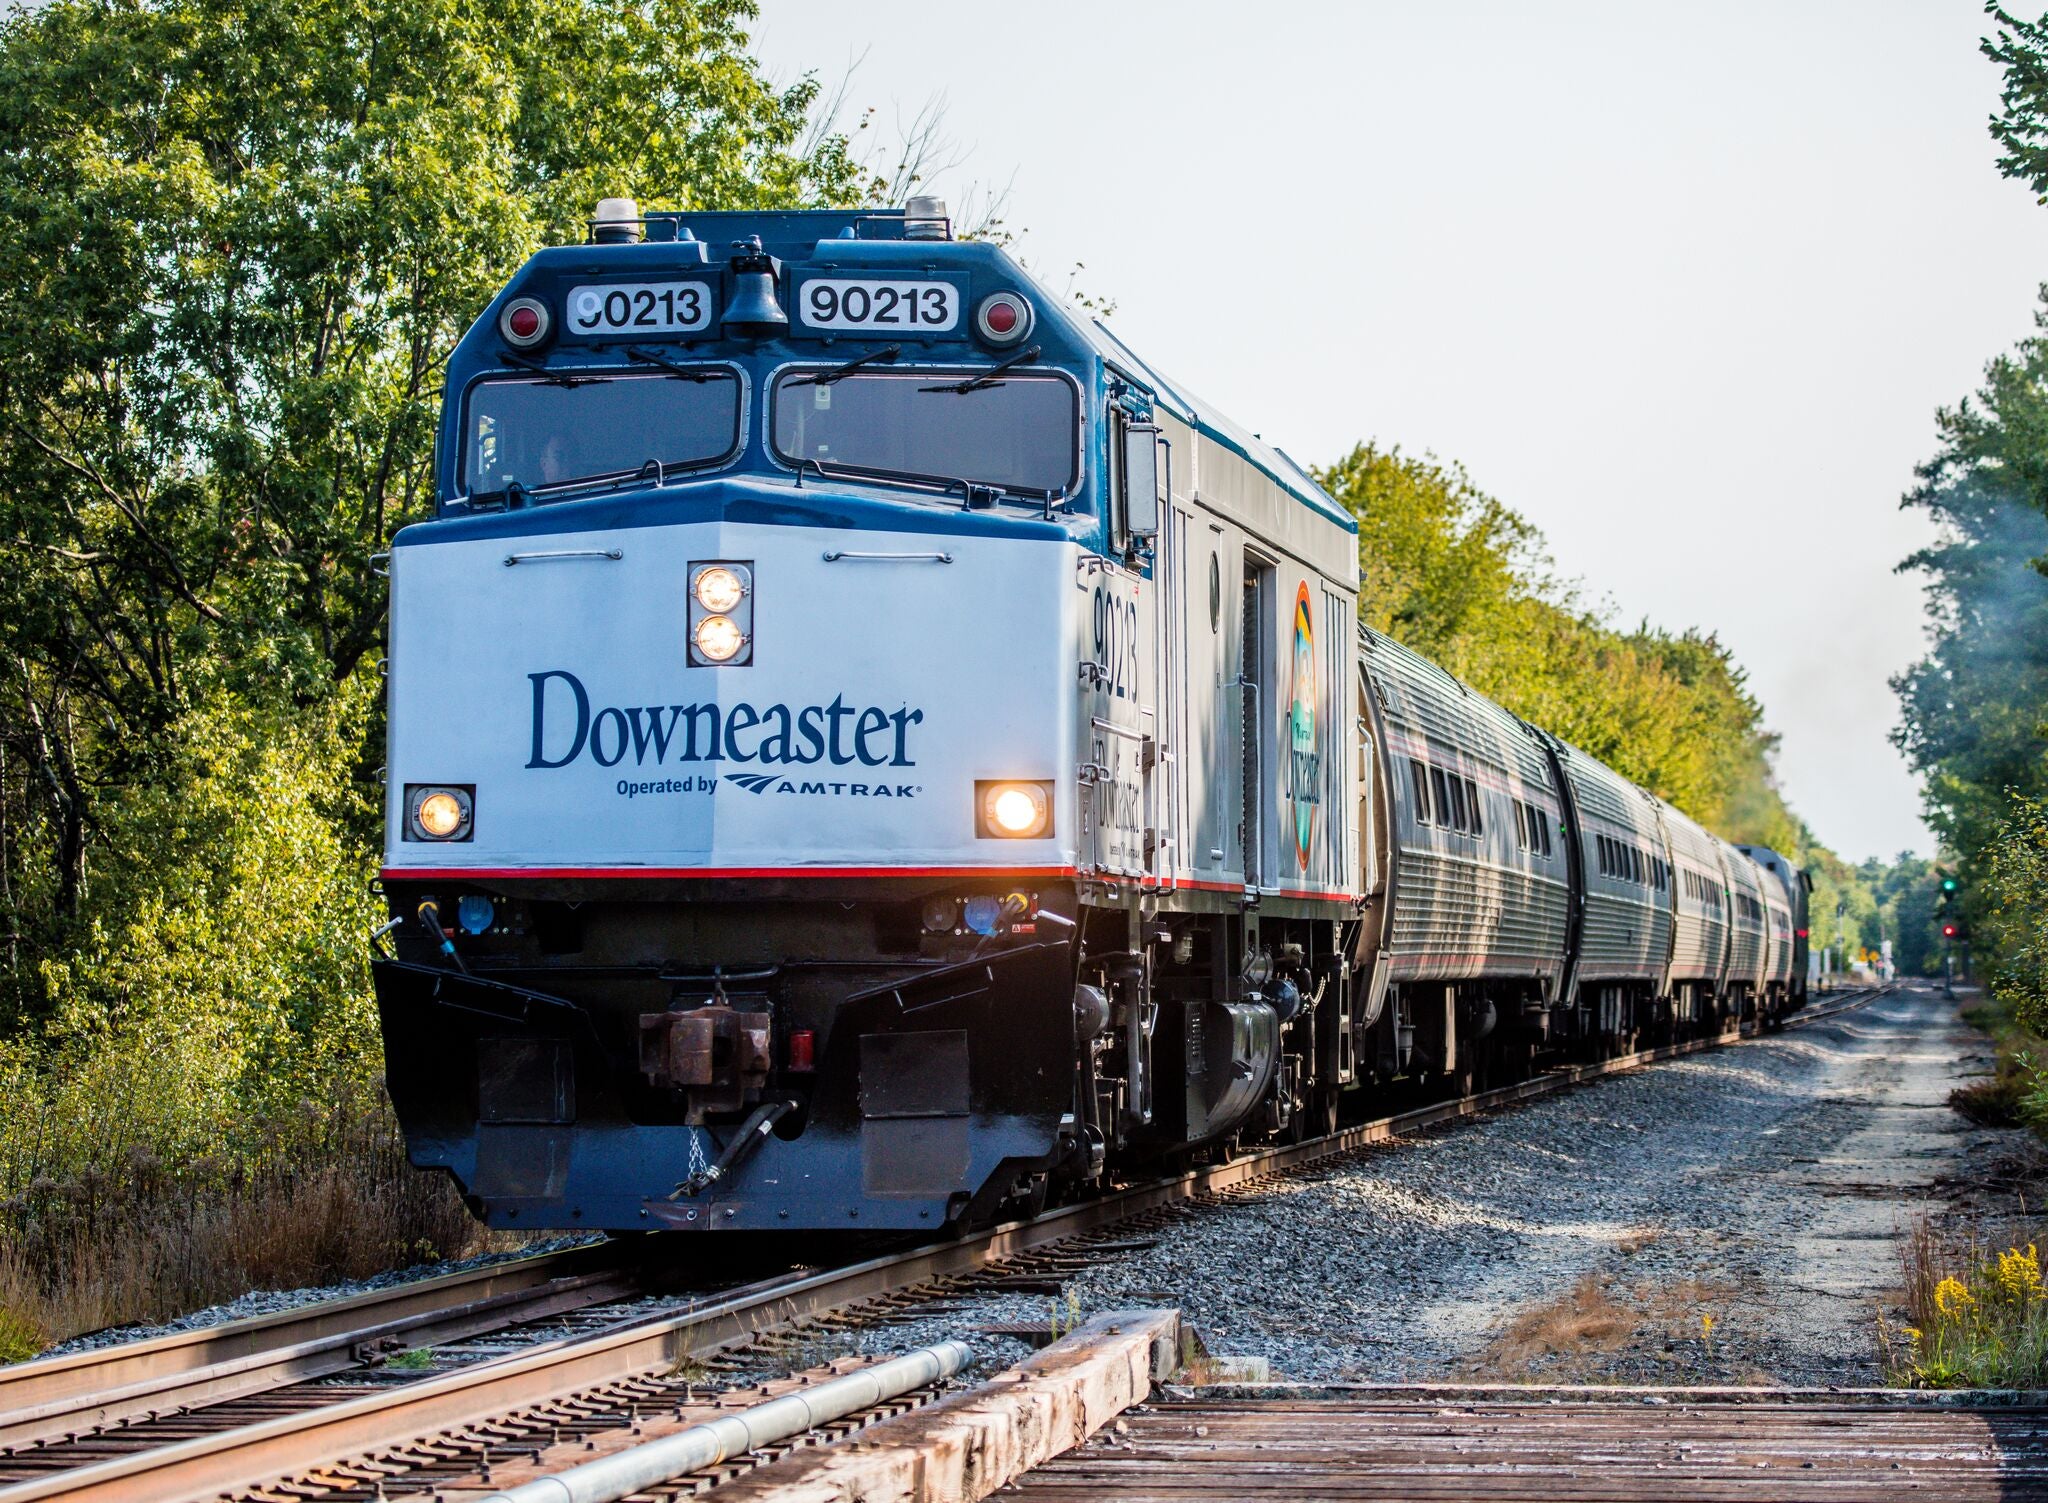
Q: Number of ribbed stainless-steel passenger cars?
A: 5